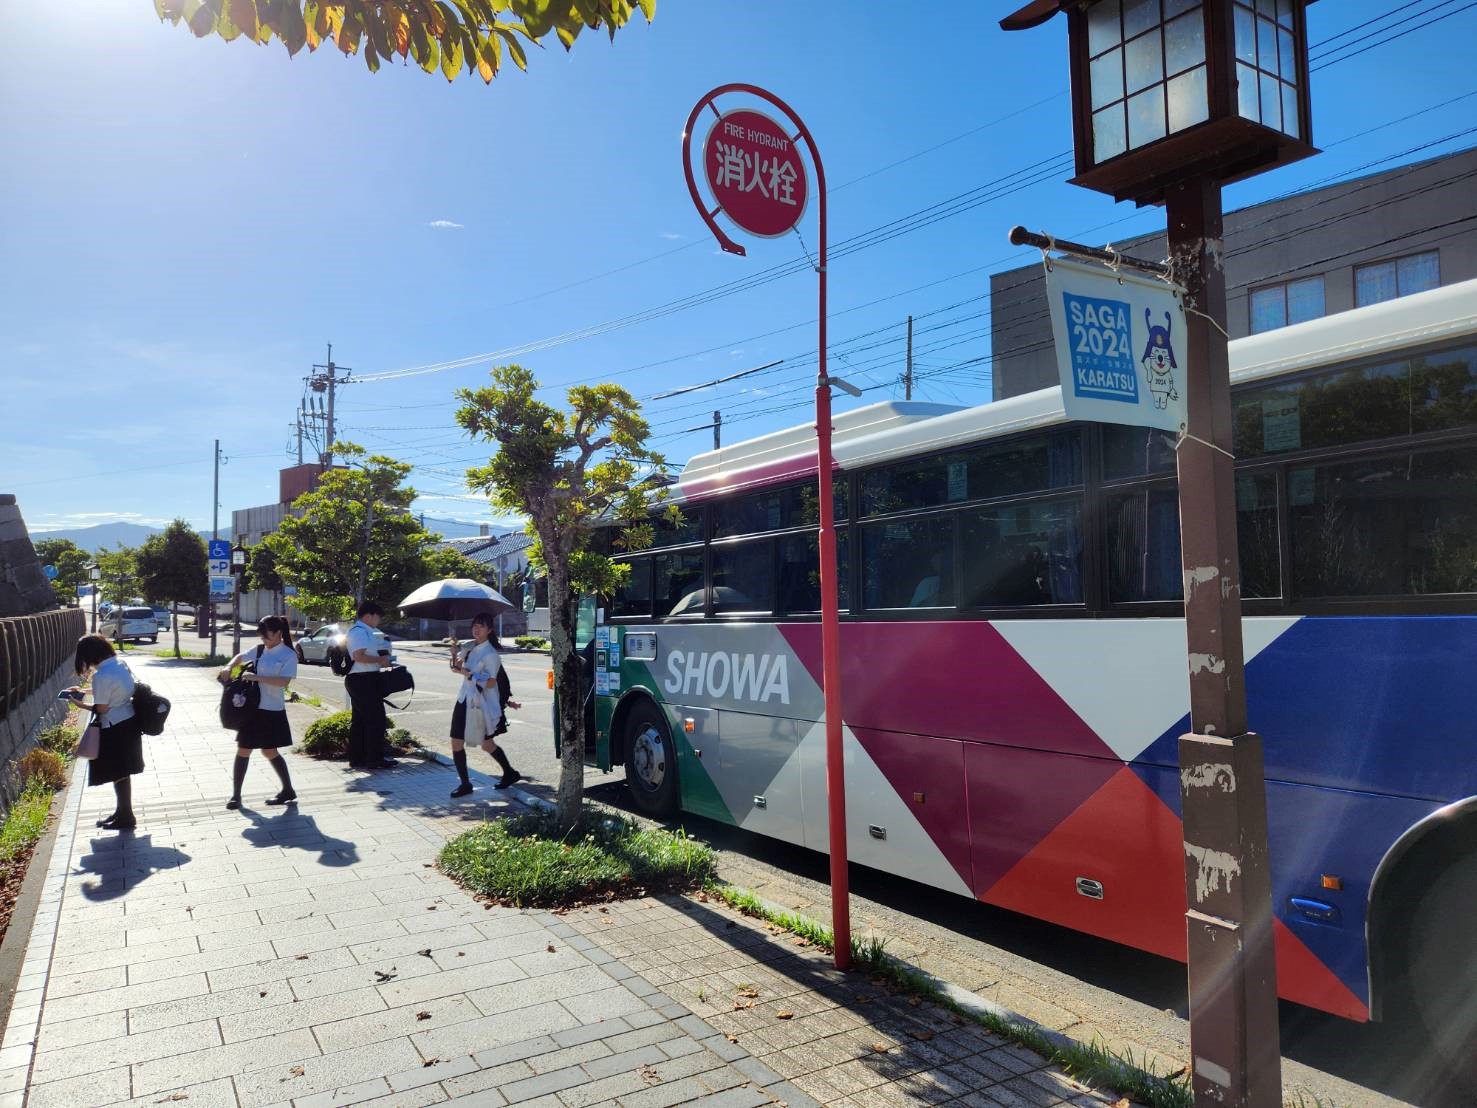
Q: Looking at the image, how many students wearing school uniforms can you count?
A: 4